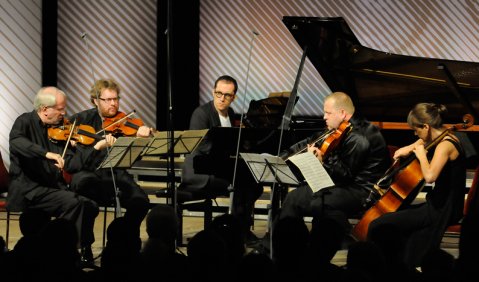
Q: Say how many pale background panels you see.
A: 3